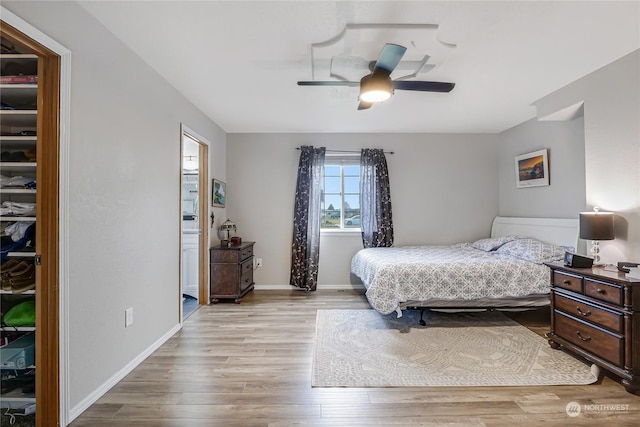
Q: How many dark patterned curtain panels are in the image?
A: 2